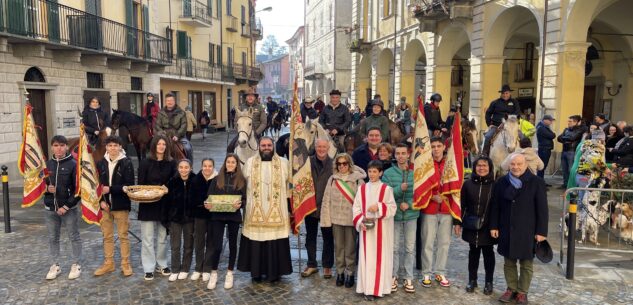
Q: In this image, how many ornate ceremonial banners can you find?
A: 5